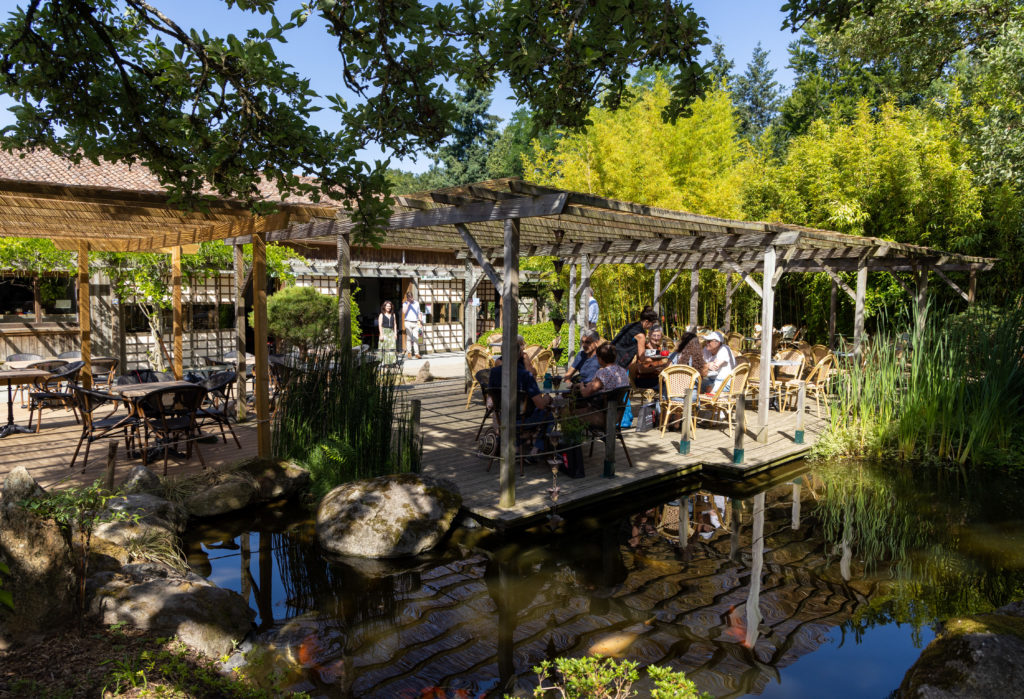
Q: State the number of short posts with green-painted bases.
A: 4